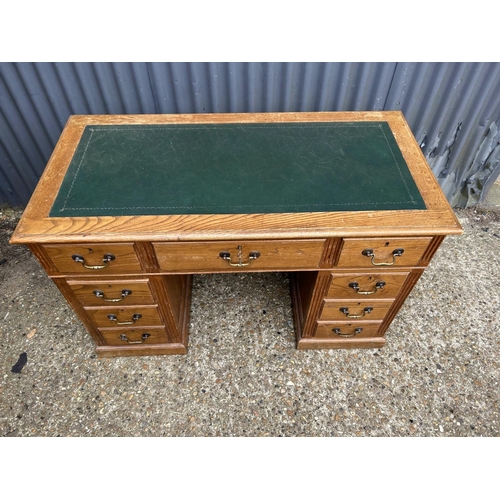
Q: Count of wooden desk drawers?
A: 9